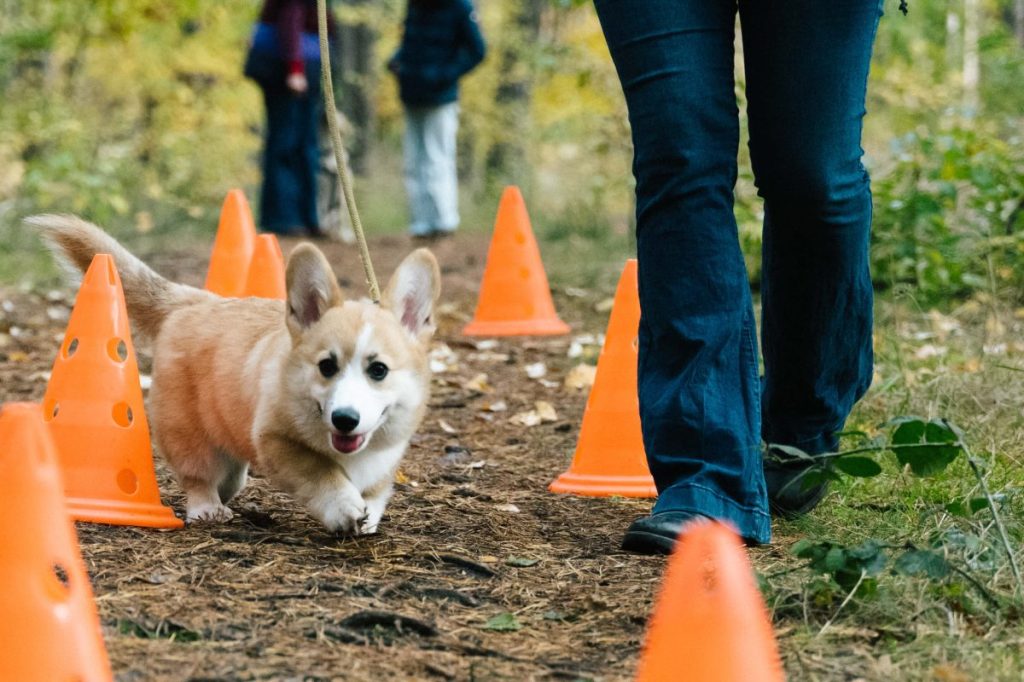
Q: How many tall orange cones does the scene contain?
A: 7